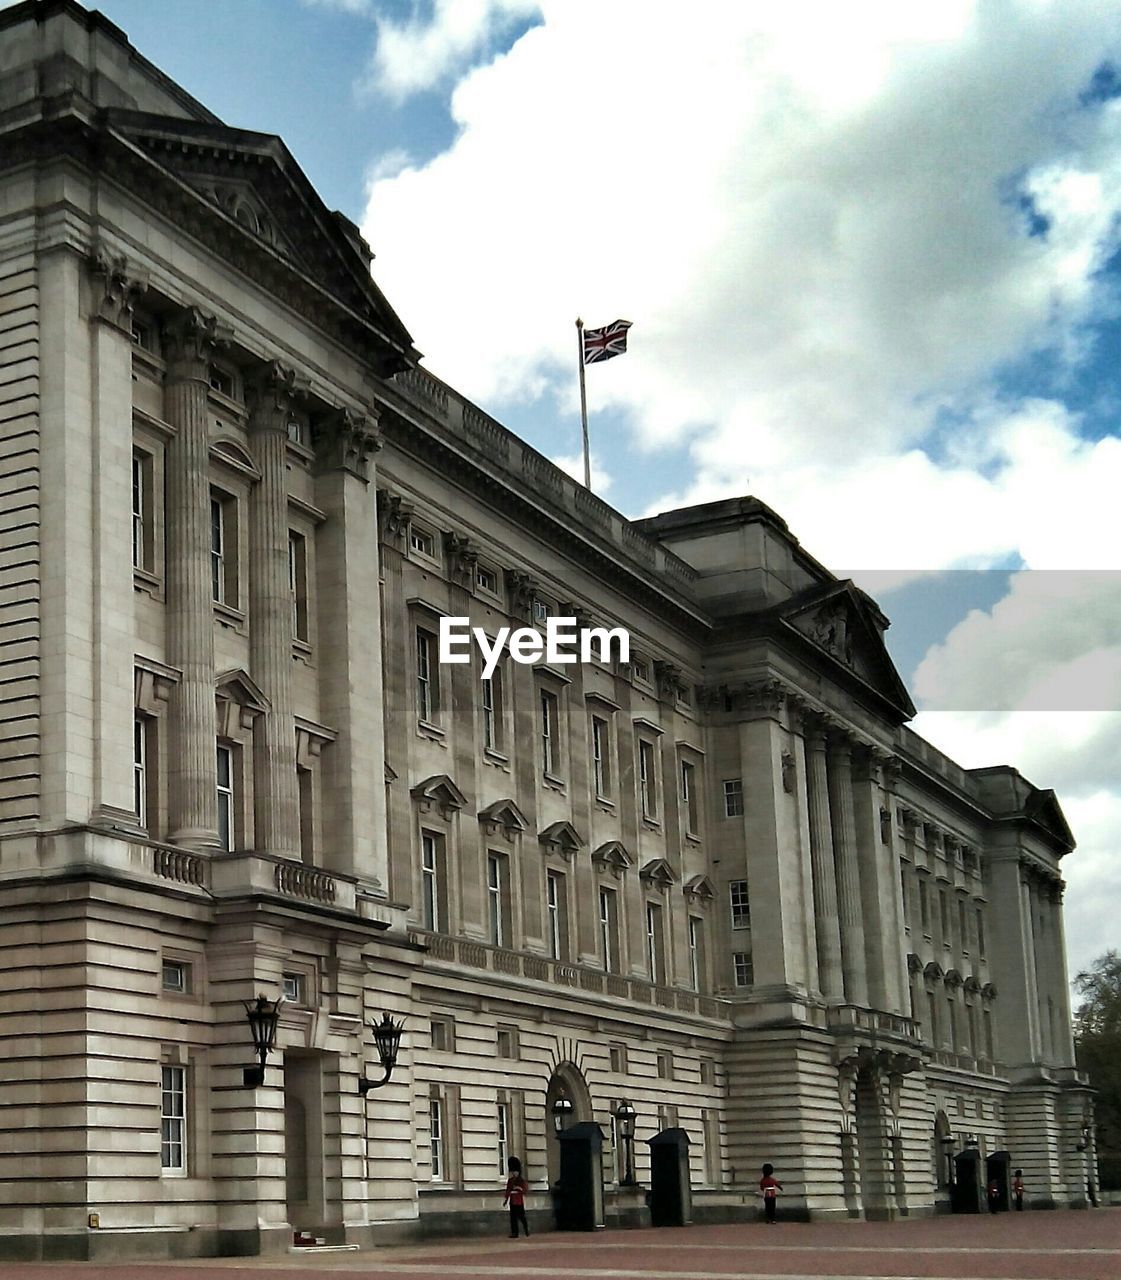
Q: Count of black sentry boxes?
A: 4